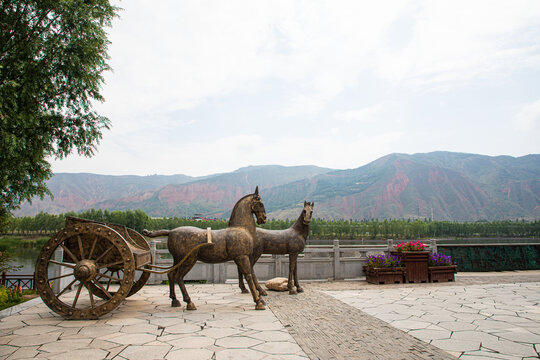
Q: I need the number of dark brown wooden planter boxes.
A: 3